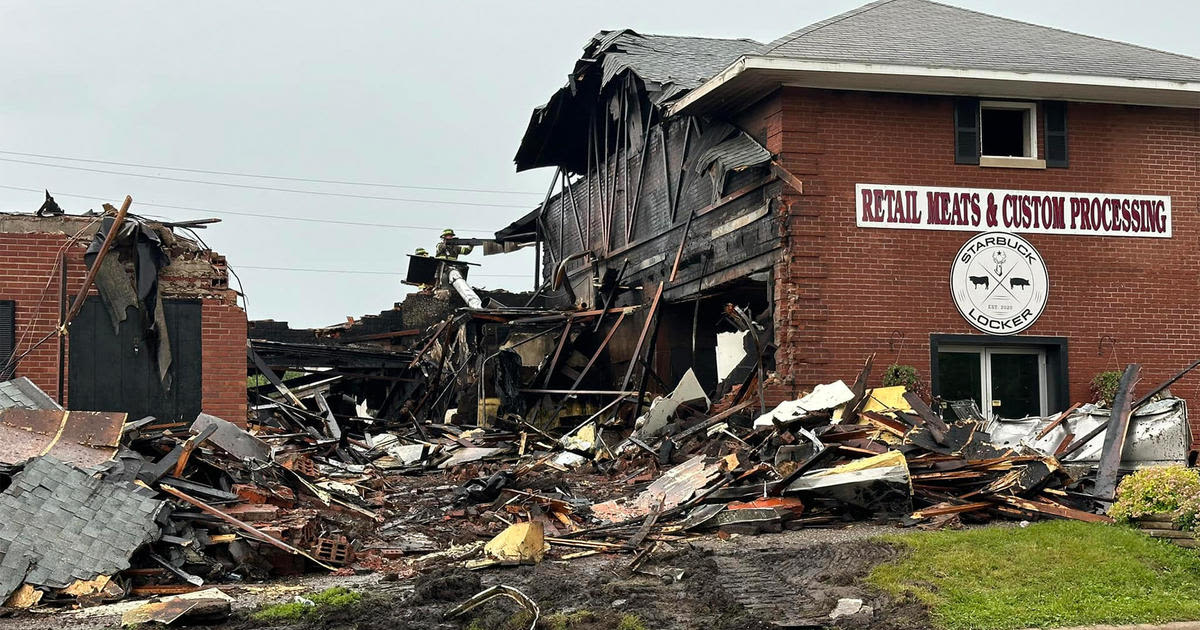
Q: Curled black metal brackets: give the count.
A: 2